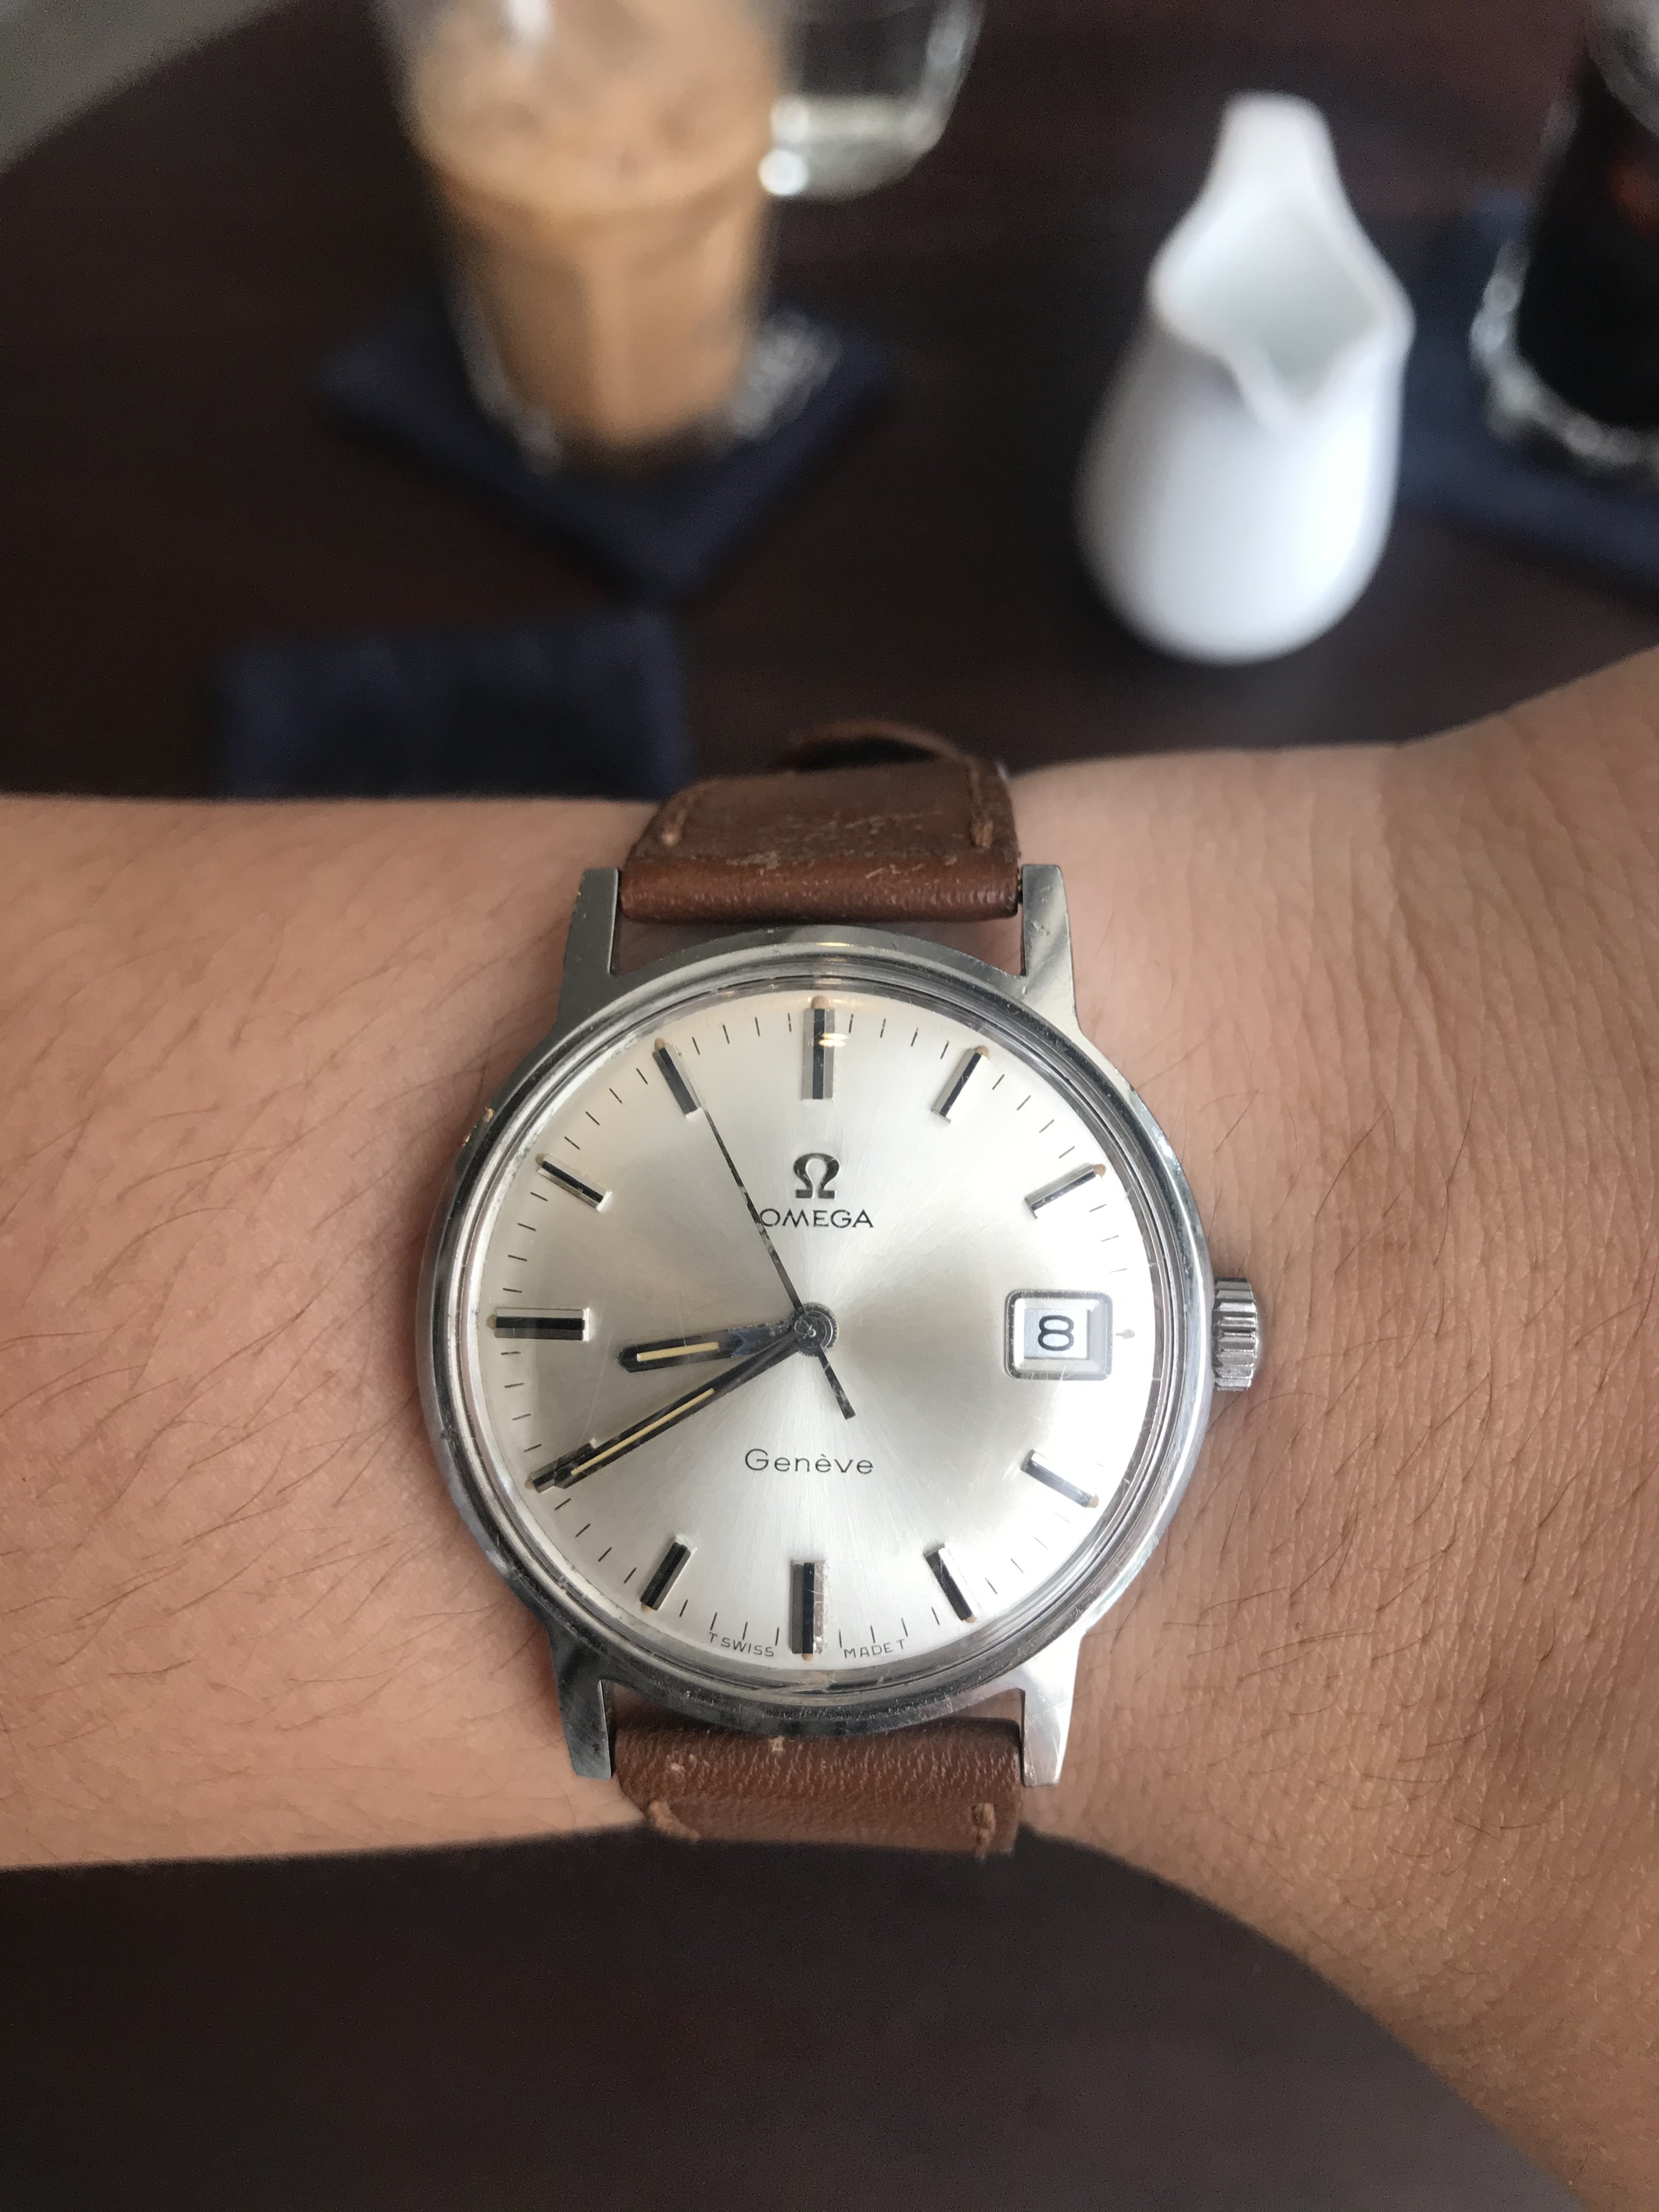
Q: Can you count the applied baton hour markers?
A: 11